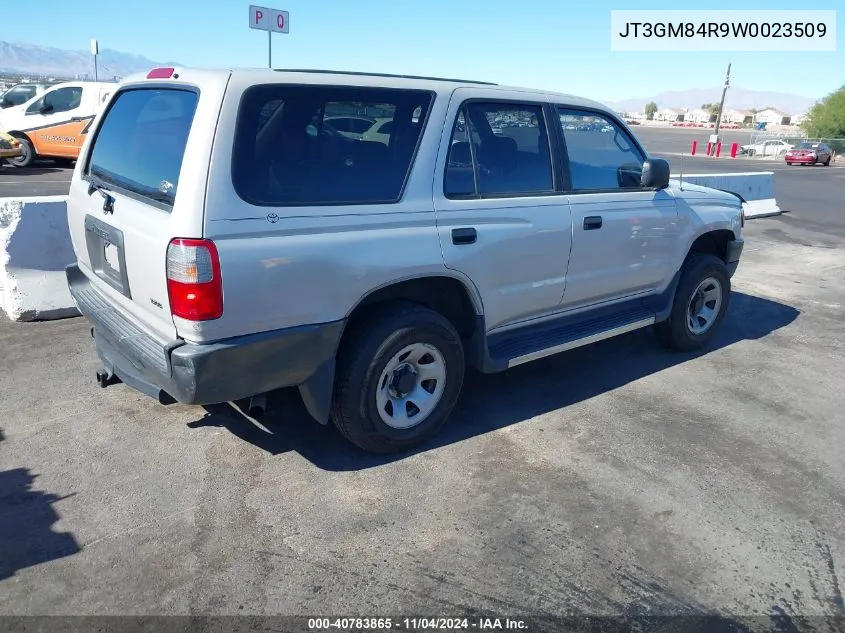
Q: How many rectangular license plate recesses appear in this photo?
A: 1